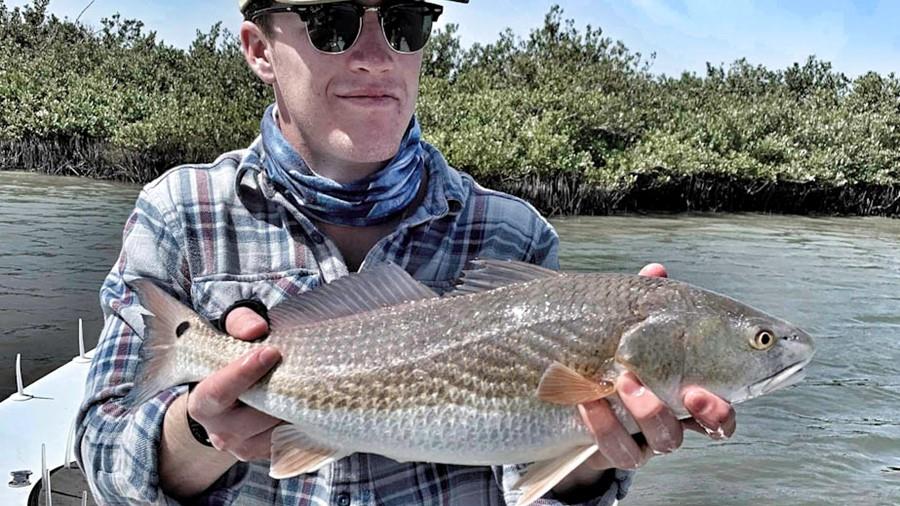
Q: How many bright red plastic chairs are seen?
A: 0